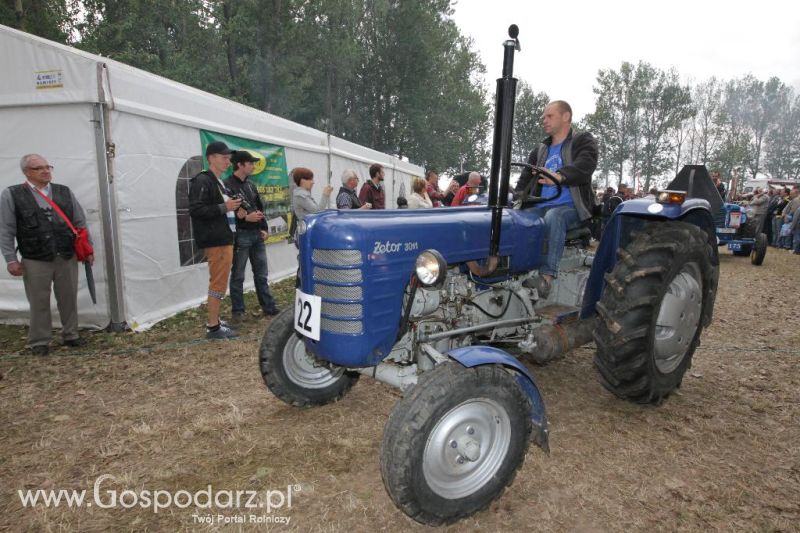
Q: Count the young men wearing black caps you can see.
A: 2